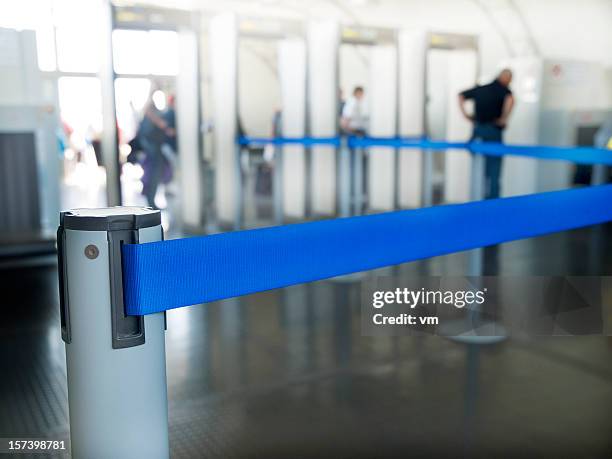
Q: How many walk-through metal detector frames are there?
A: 4